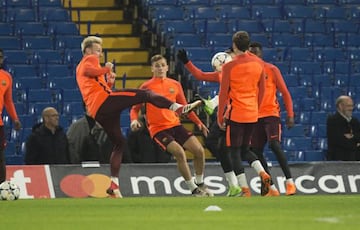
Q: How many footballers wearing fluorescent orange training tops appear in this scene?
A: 6